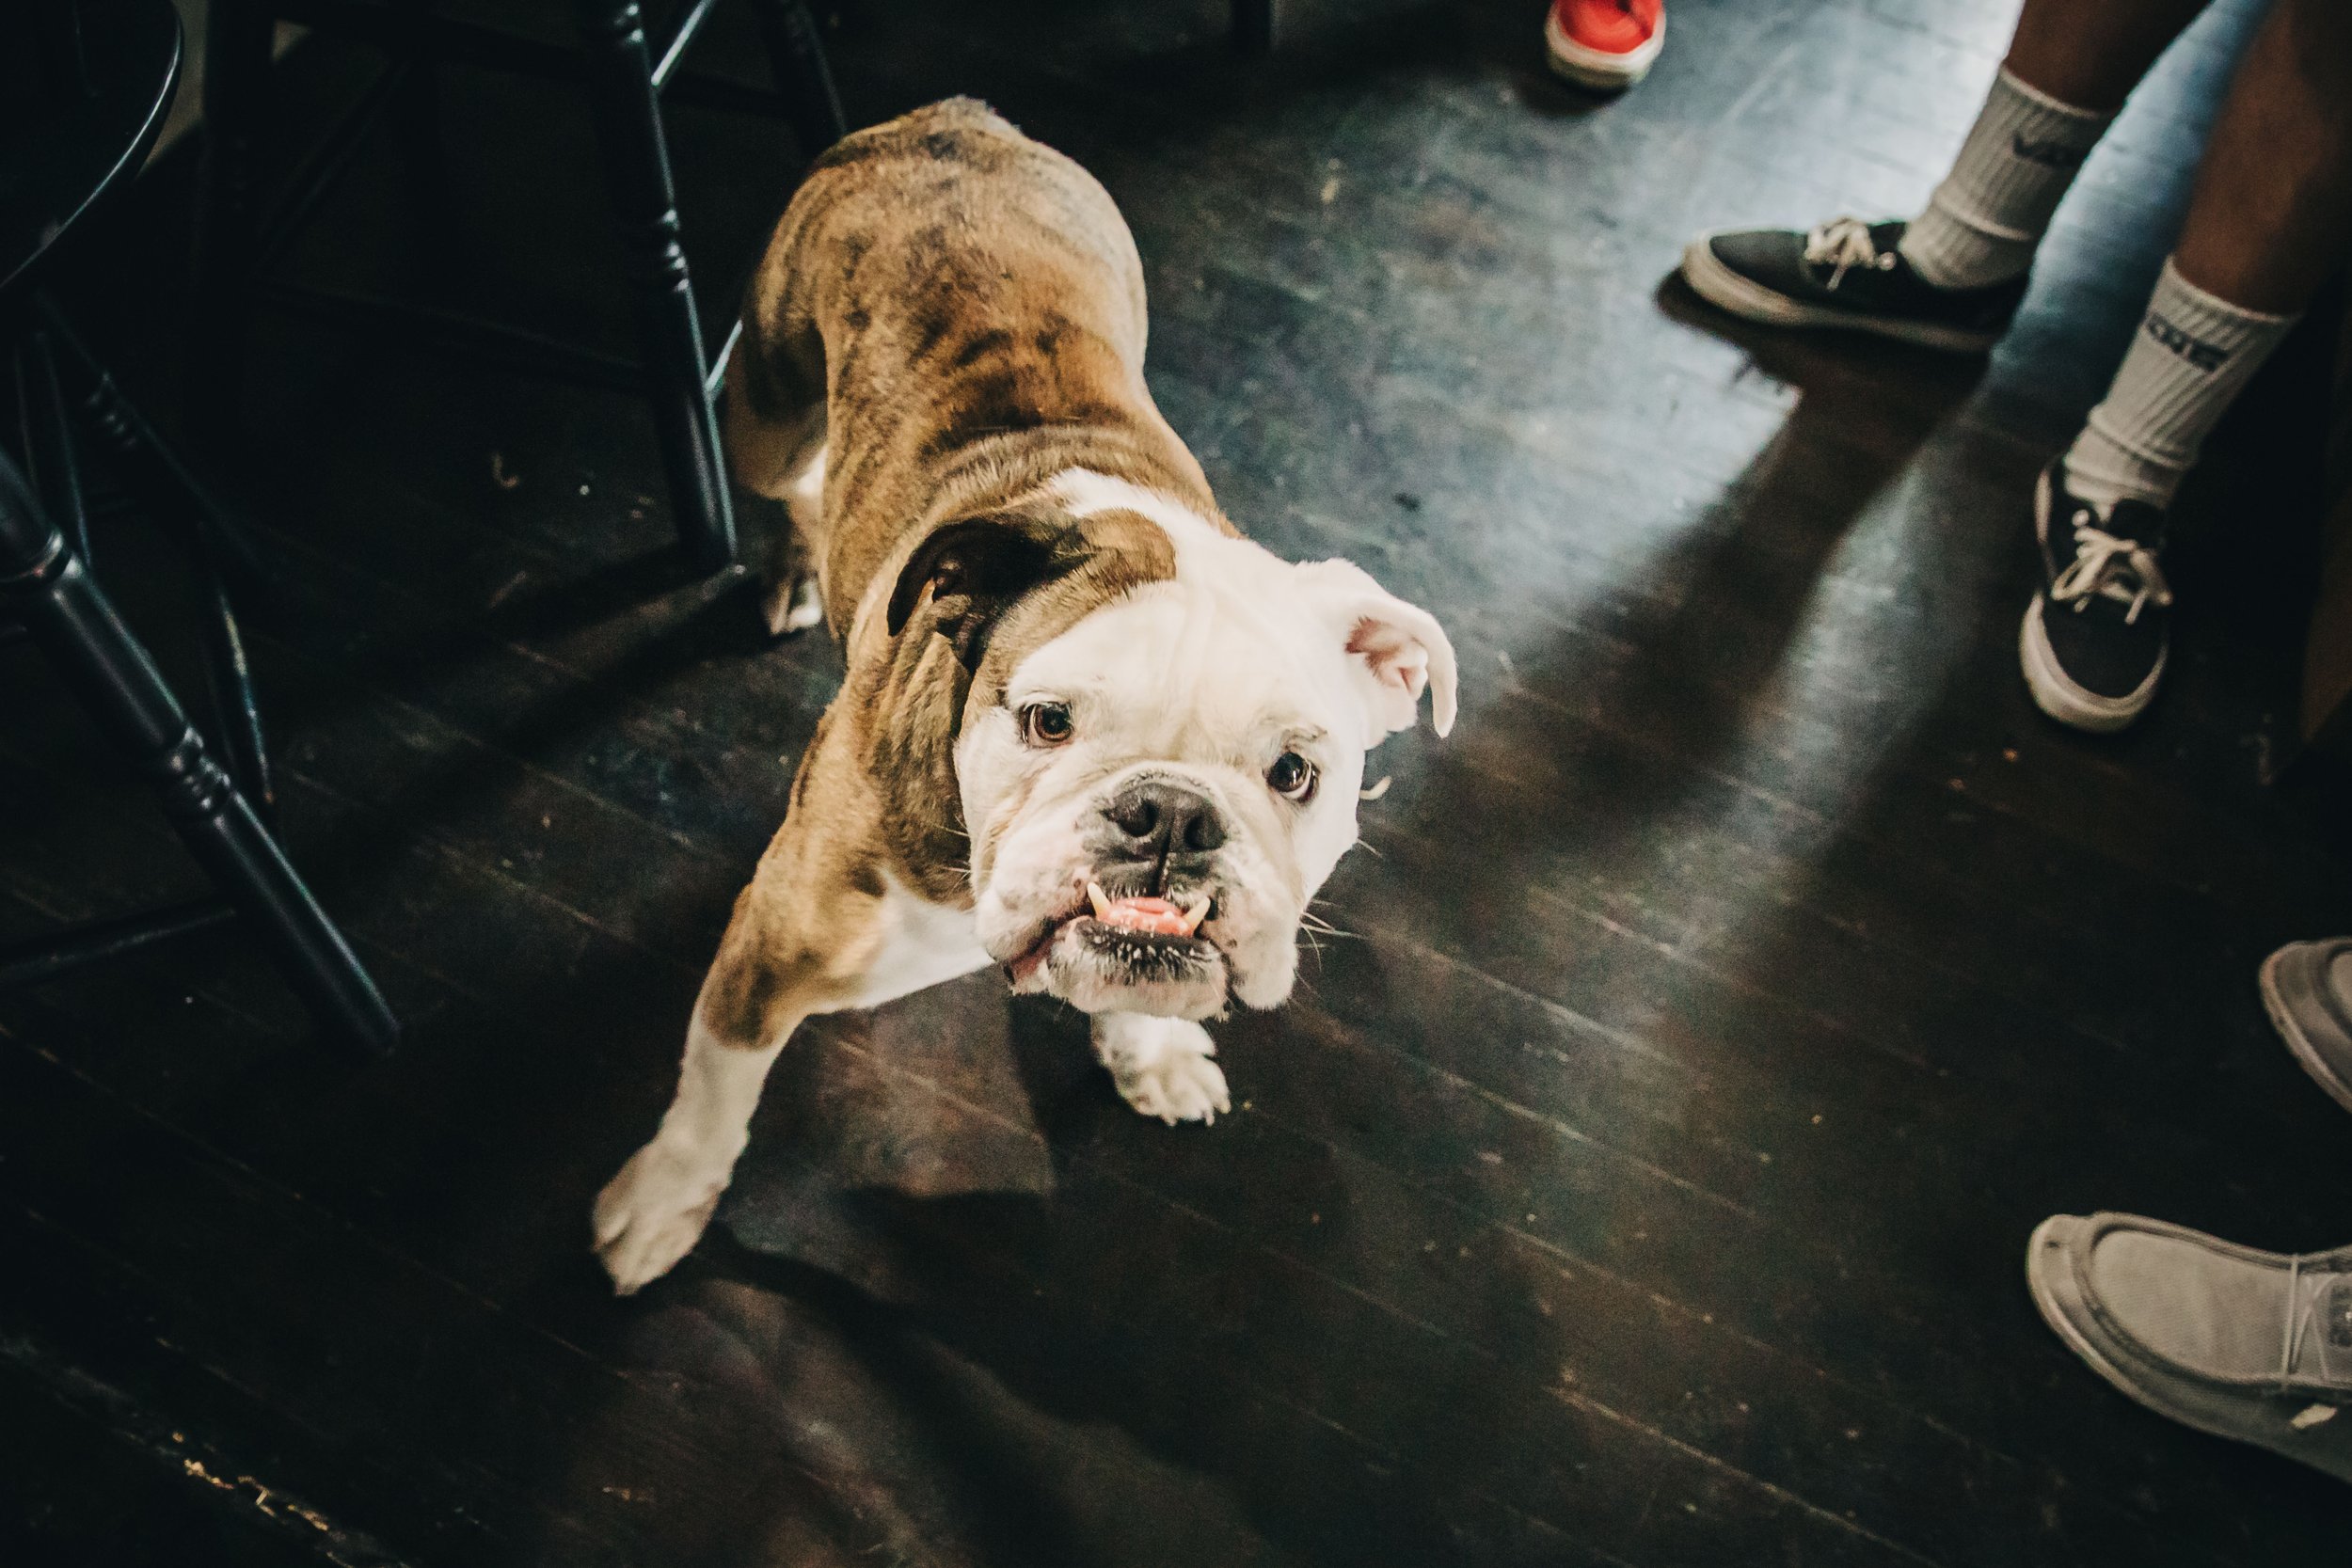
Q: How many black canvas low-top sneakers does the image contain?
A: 2